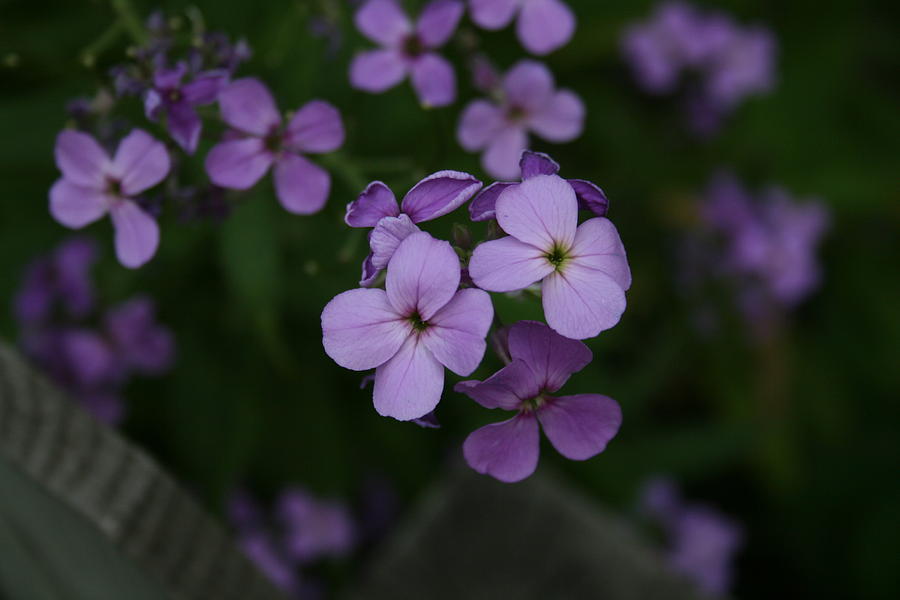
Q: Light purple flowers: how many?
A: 2